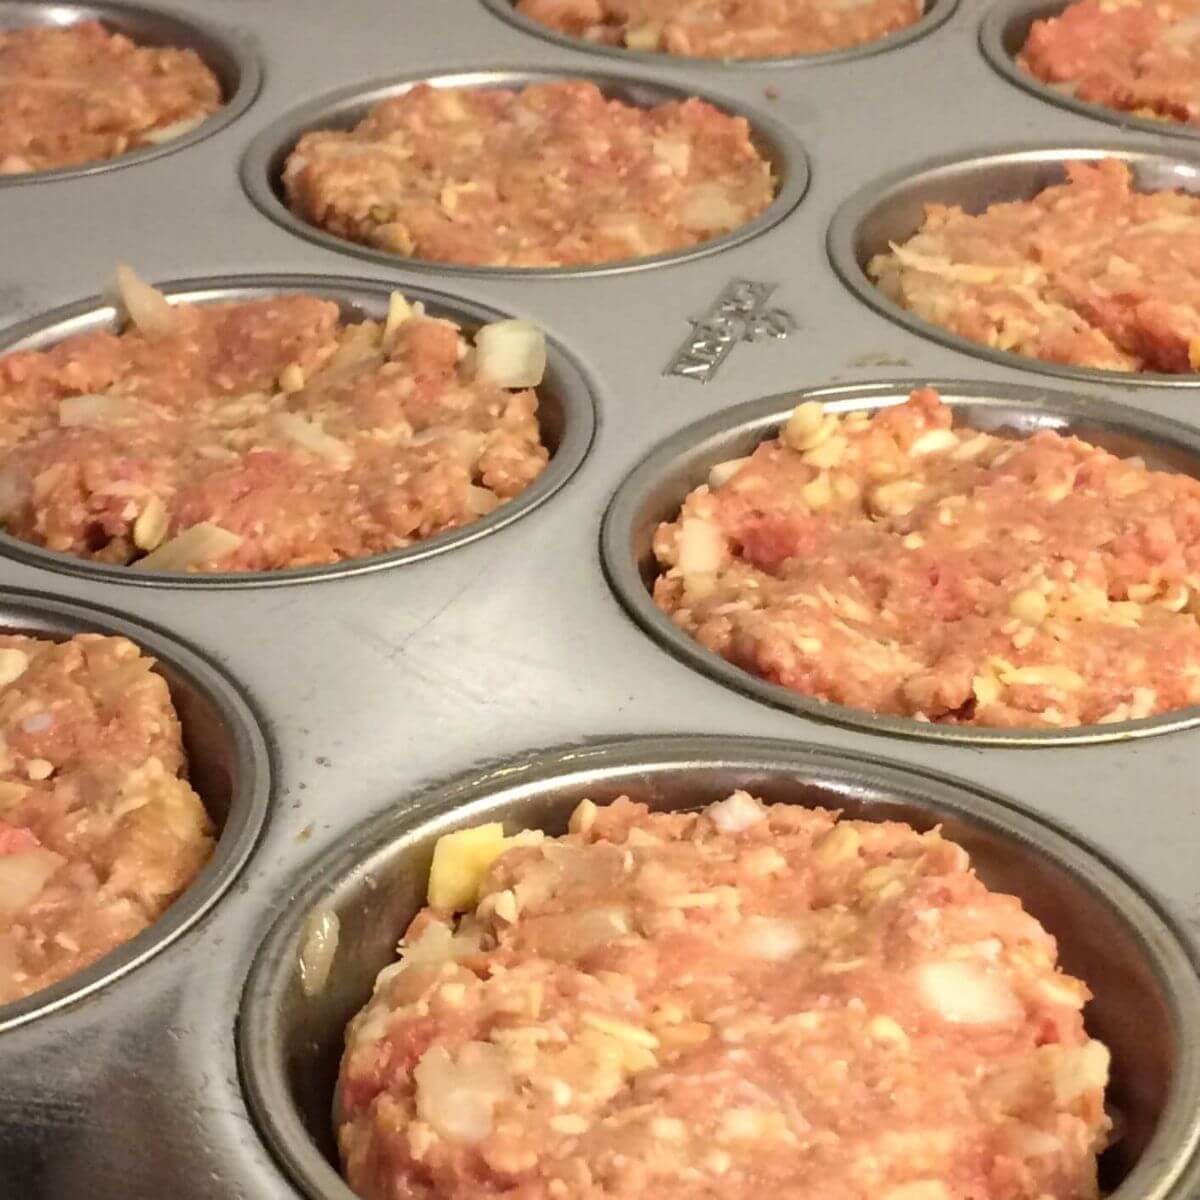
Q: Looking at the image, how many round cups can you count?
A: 9